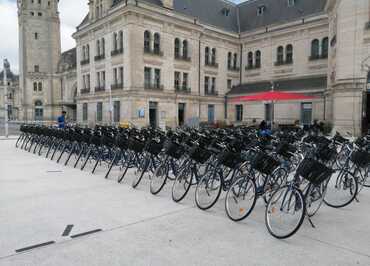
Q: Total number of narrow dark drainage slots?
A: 3